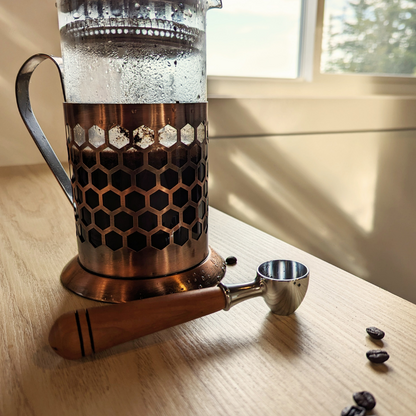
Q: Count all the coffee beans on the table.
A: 5